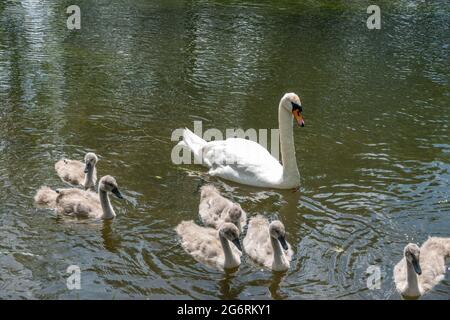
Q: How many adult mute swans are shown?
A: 1